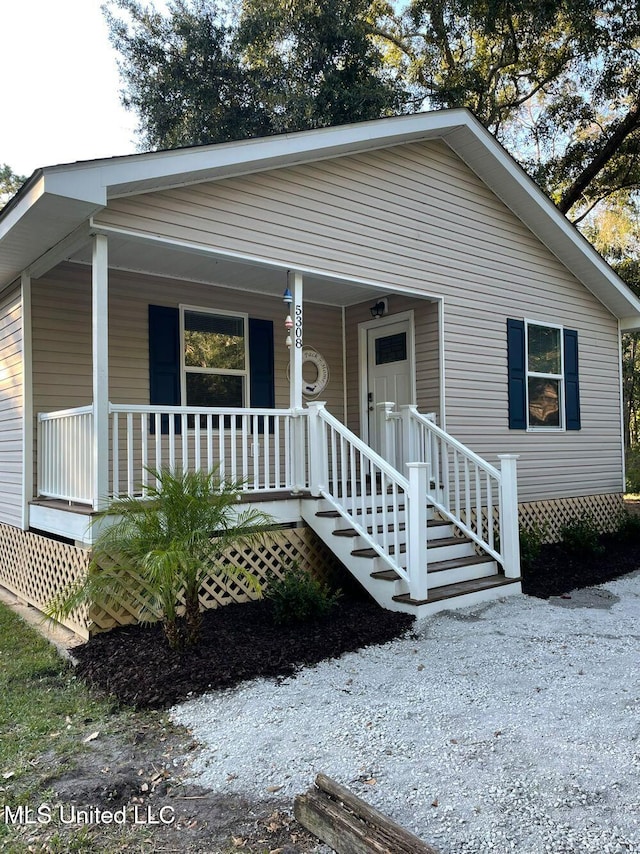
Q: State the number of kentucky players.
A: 0